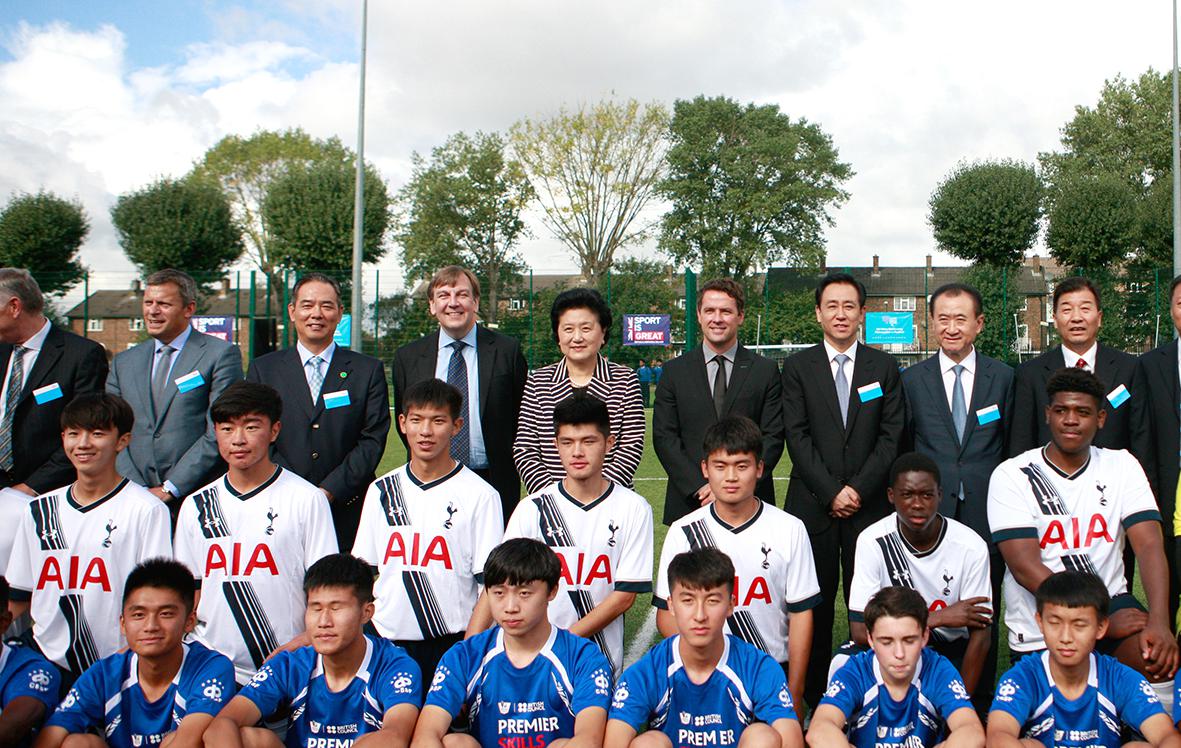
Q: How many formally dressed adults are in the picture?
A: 10